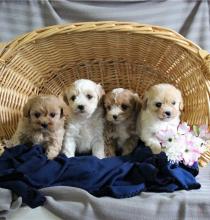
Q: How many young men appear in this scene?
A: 0